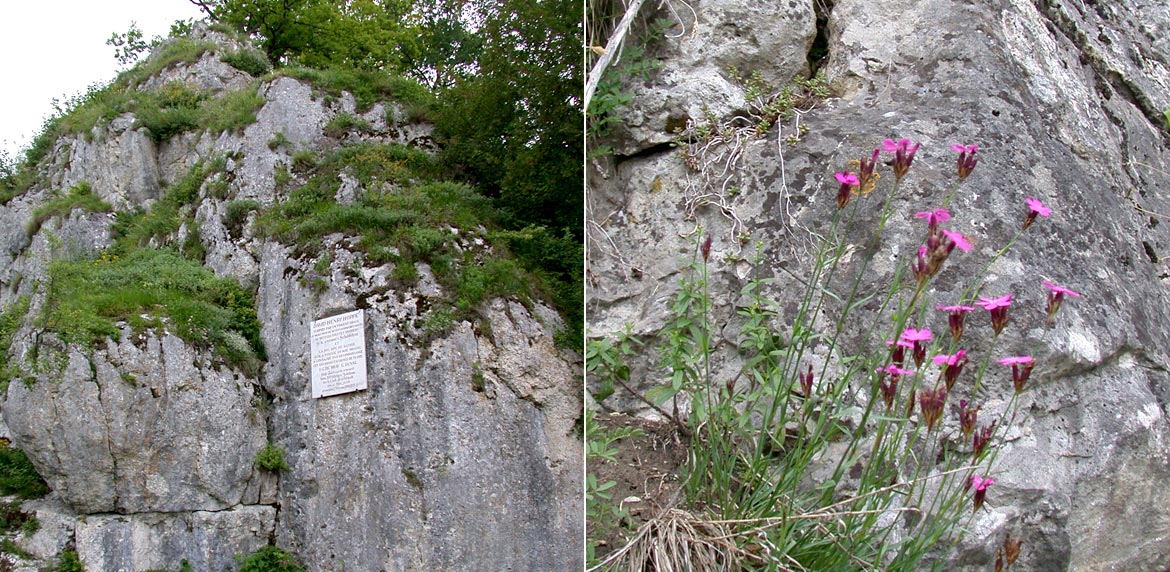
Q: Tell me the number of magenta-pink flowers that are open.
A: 15